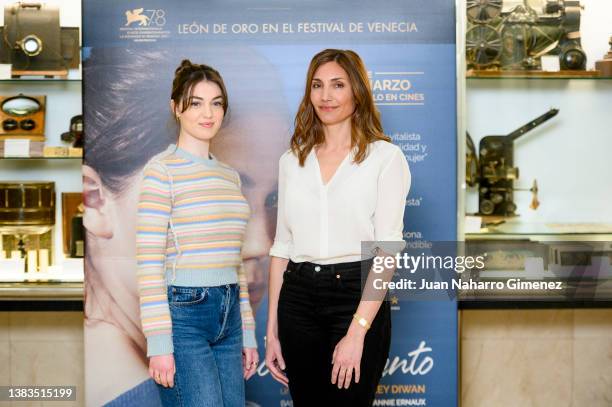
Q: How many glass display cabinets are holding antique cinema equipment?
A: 2